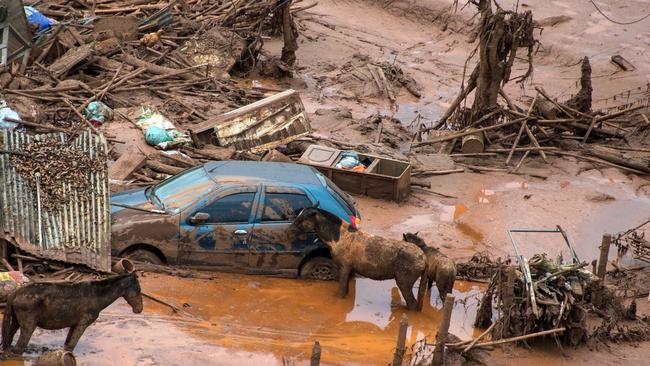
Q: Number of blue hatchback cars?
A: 1